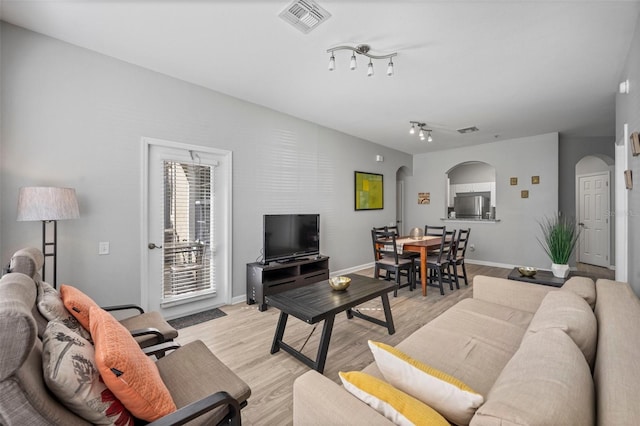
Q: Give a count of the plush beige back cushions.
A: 3